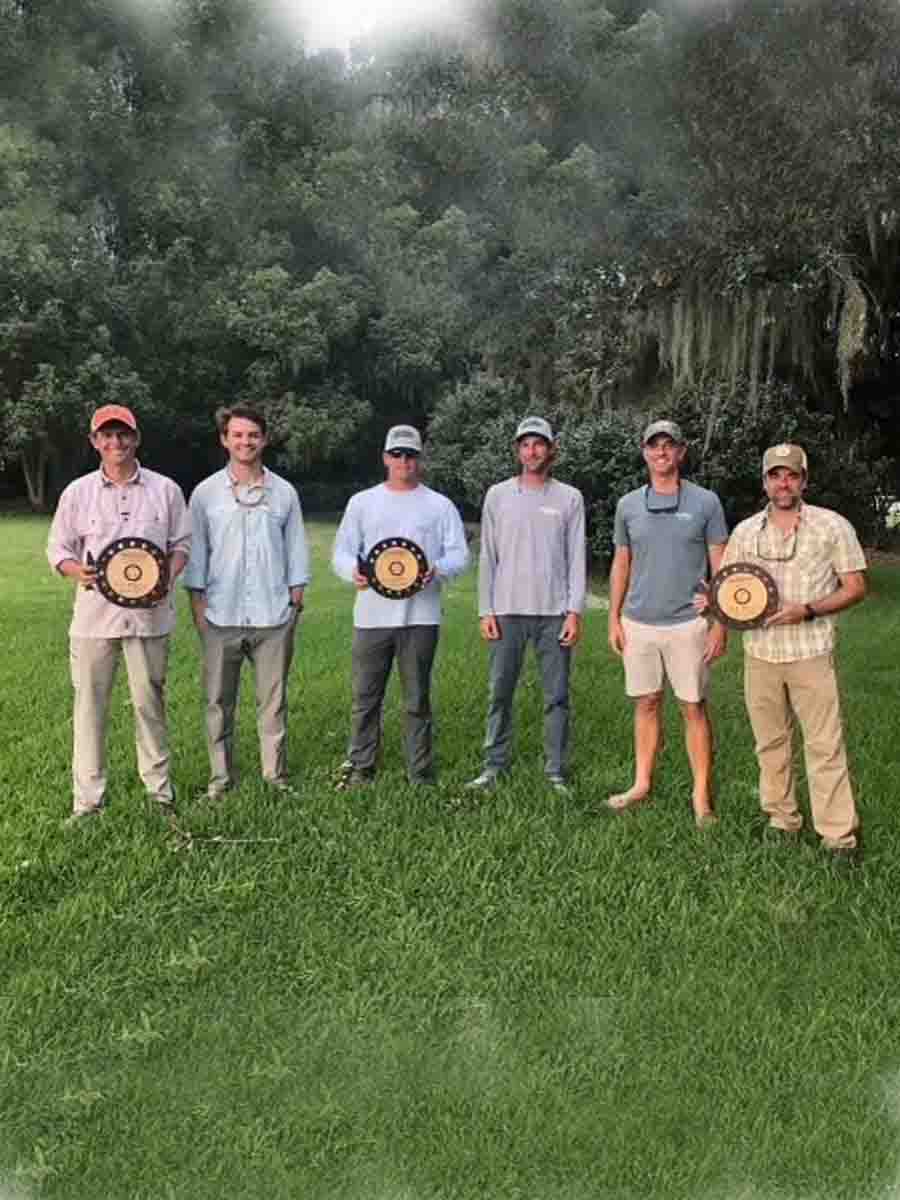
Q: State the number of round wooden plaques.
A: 3